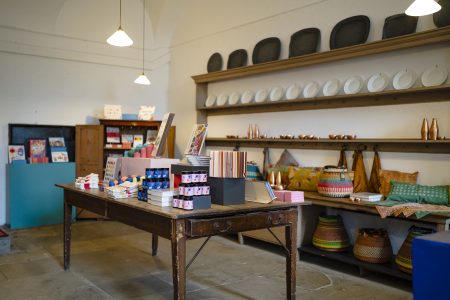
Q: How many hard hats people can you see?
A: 0